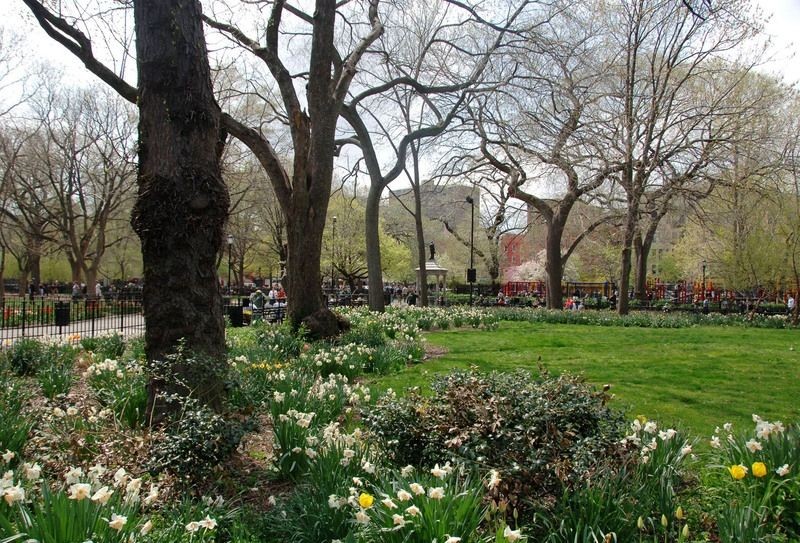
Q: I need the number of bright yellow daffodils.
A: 3